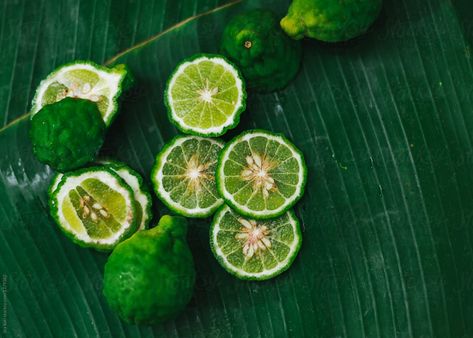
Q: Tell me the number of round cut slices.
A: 4